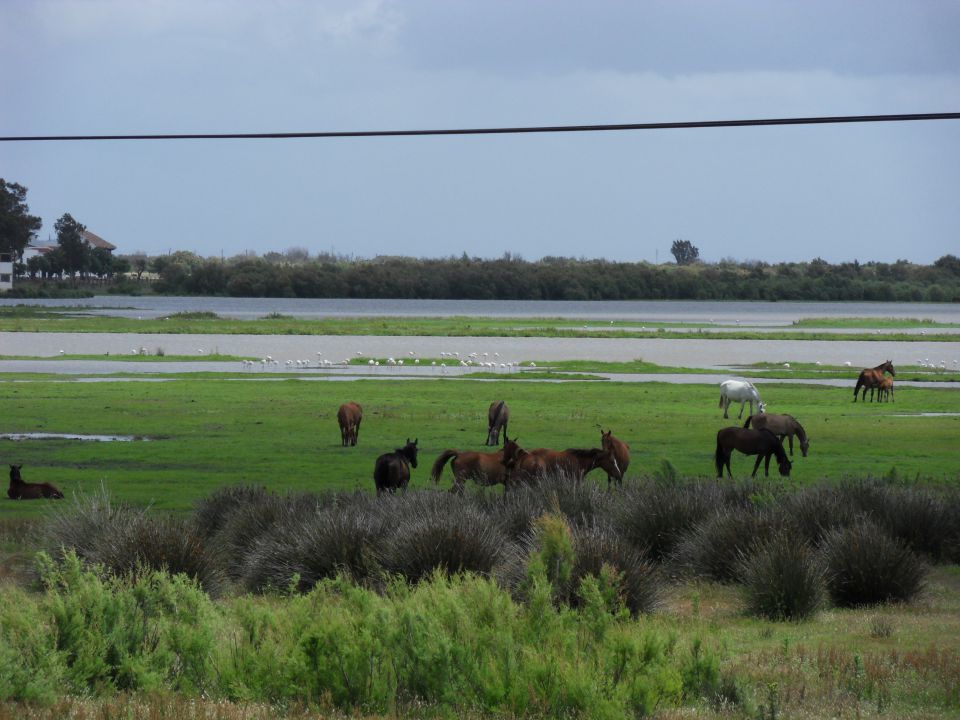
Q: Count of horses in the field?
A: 13